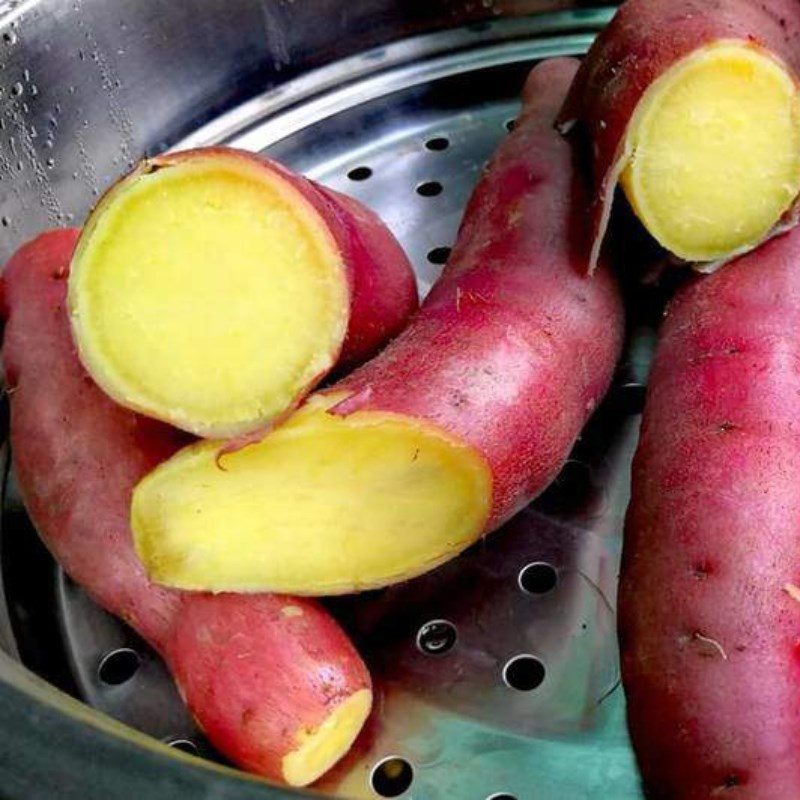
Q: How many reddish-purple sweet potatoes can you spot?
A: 5